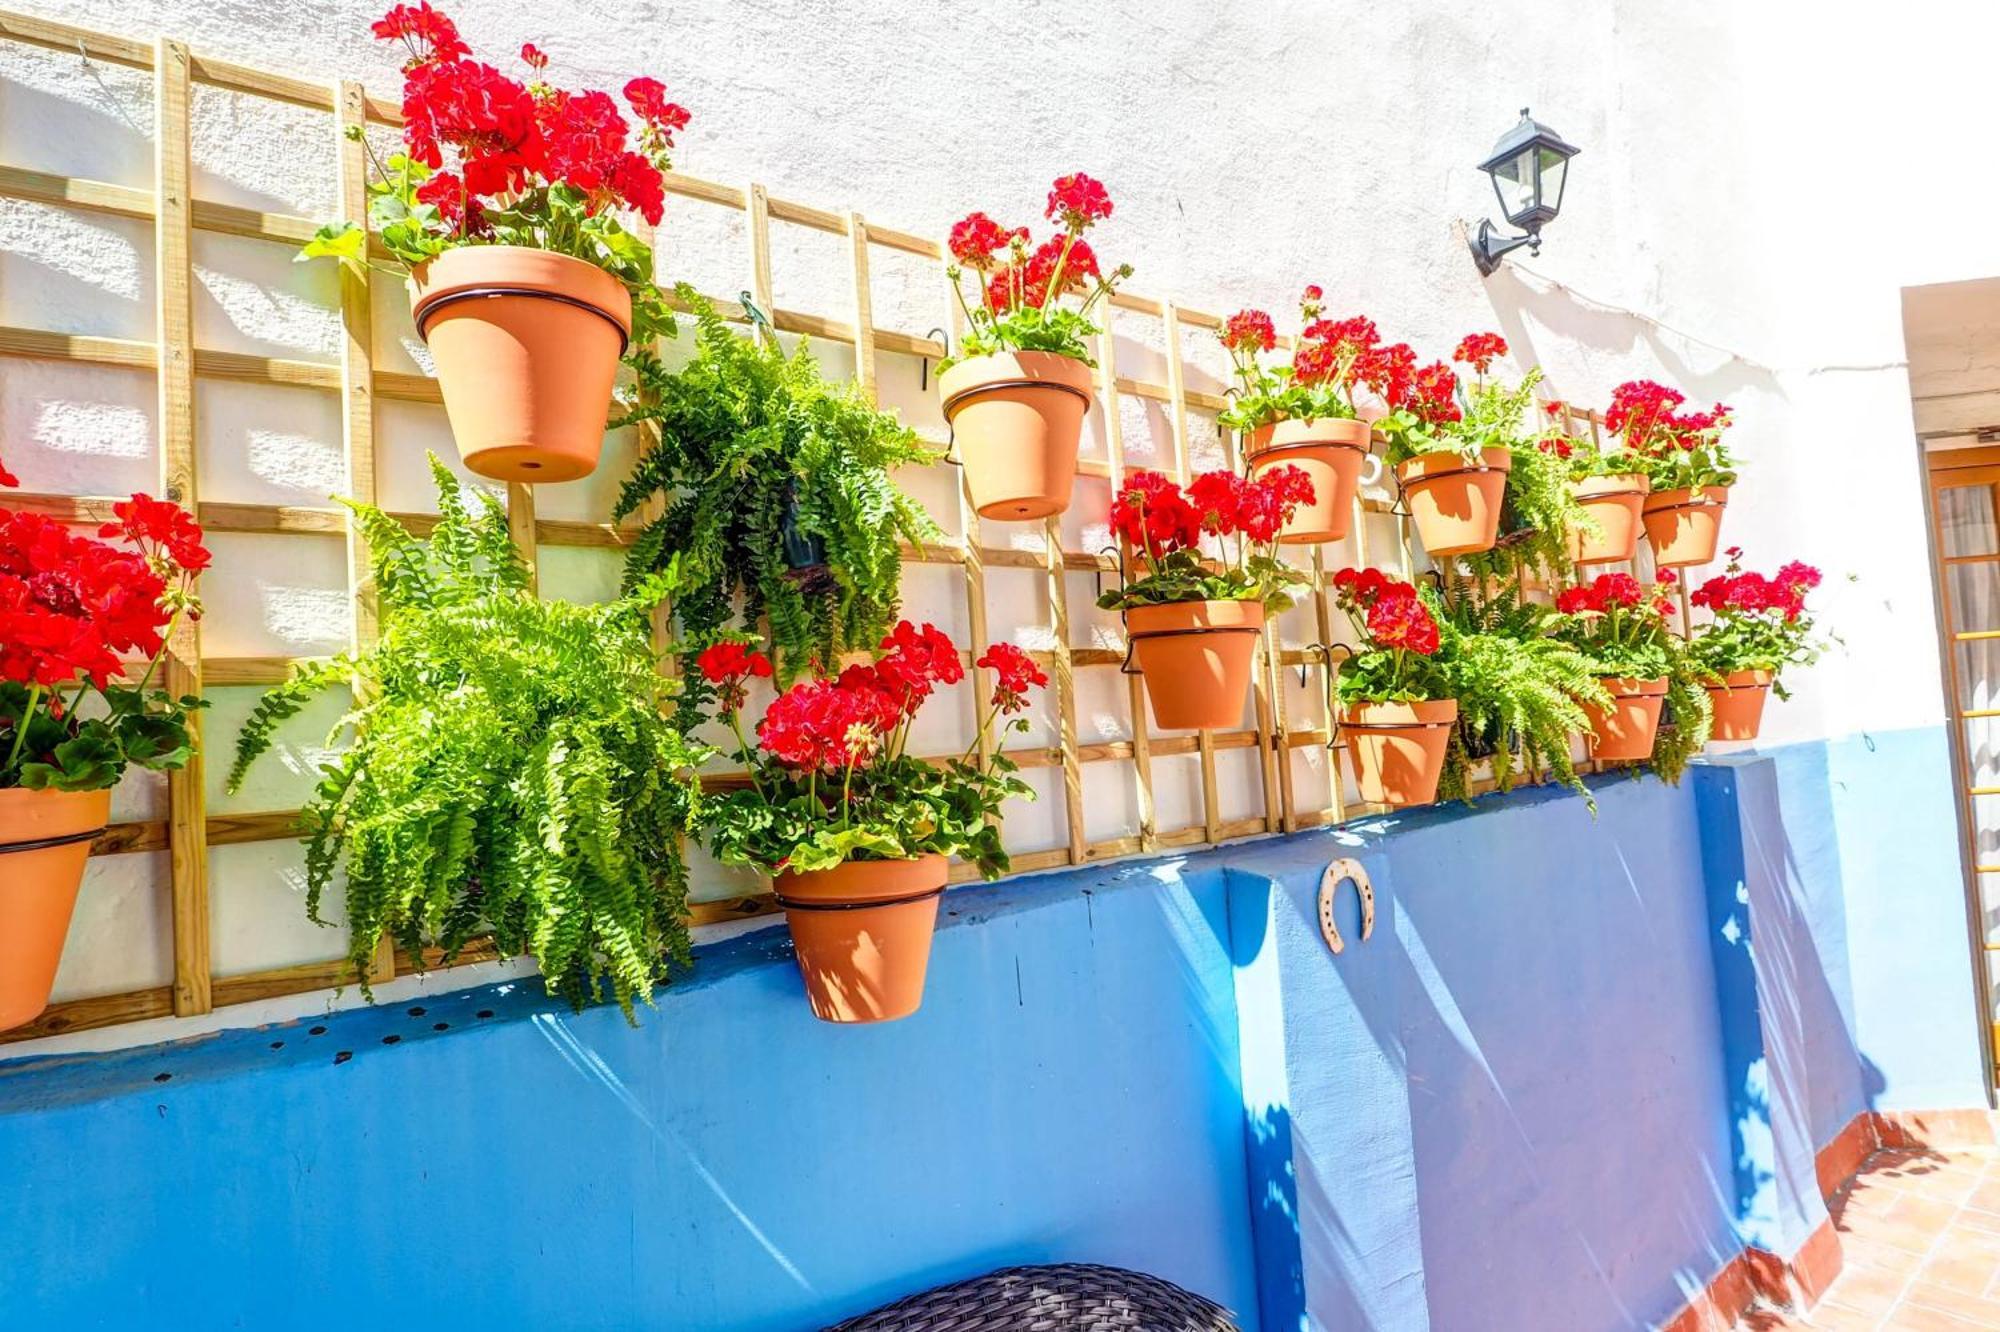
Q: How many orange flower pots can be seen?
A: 12